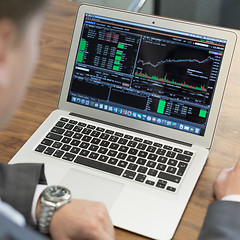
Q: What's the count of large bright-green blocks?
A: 9